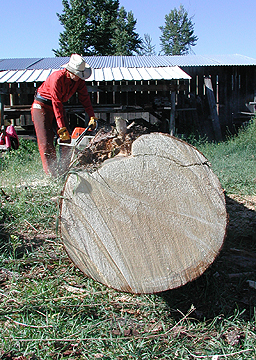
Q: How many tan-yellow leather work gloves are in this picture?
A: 2